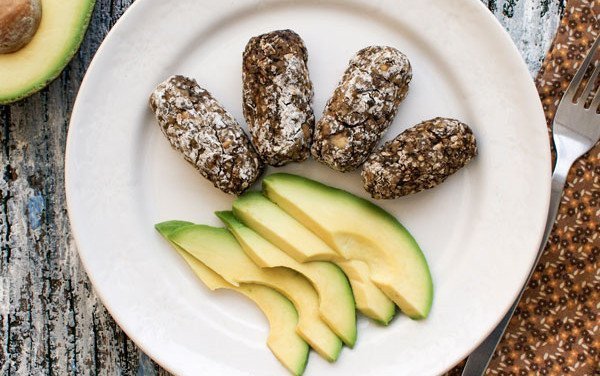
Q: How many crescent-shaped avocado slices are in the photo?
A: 5